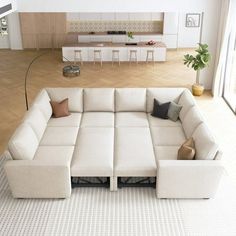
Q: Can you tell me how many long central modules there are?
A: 2